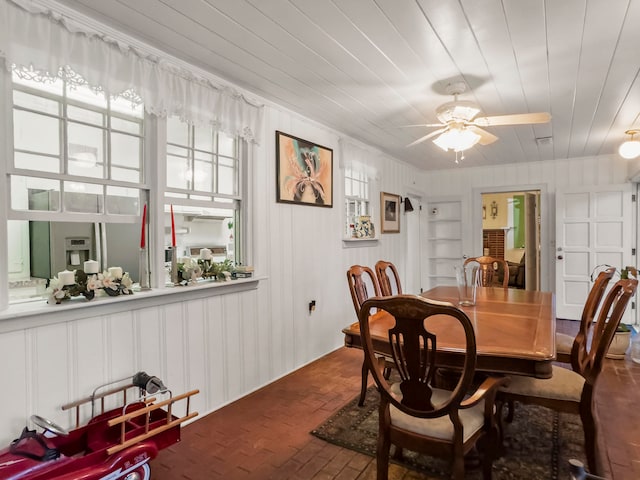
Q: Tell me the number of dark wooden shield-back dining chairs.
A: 6